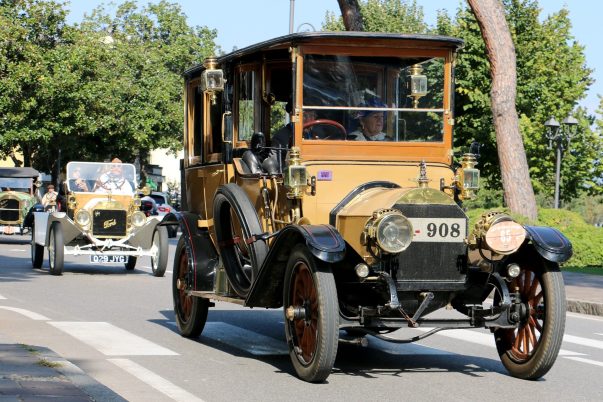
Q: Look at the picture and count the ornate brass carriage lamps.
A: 4